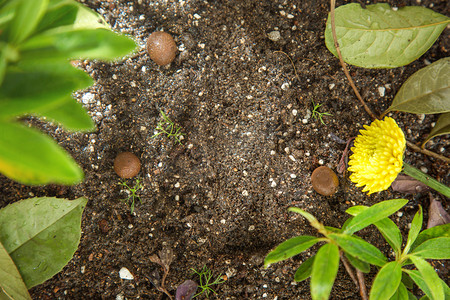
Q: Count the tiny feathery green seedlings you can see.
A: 4